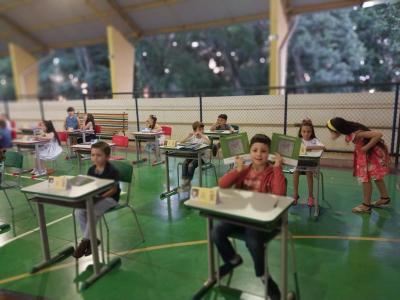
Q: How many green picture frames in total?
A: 2